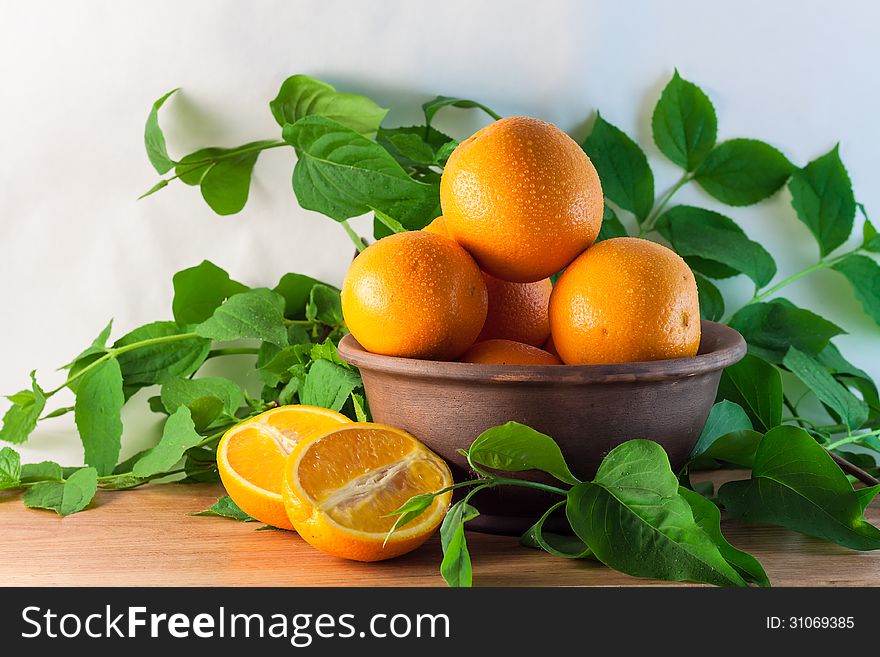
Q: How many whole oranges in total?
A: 6